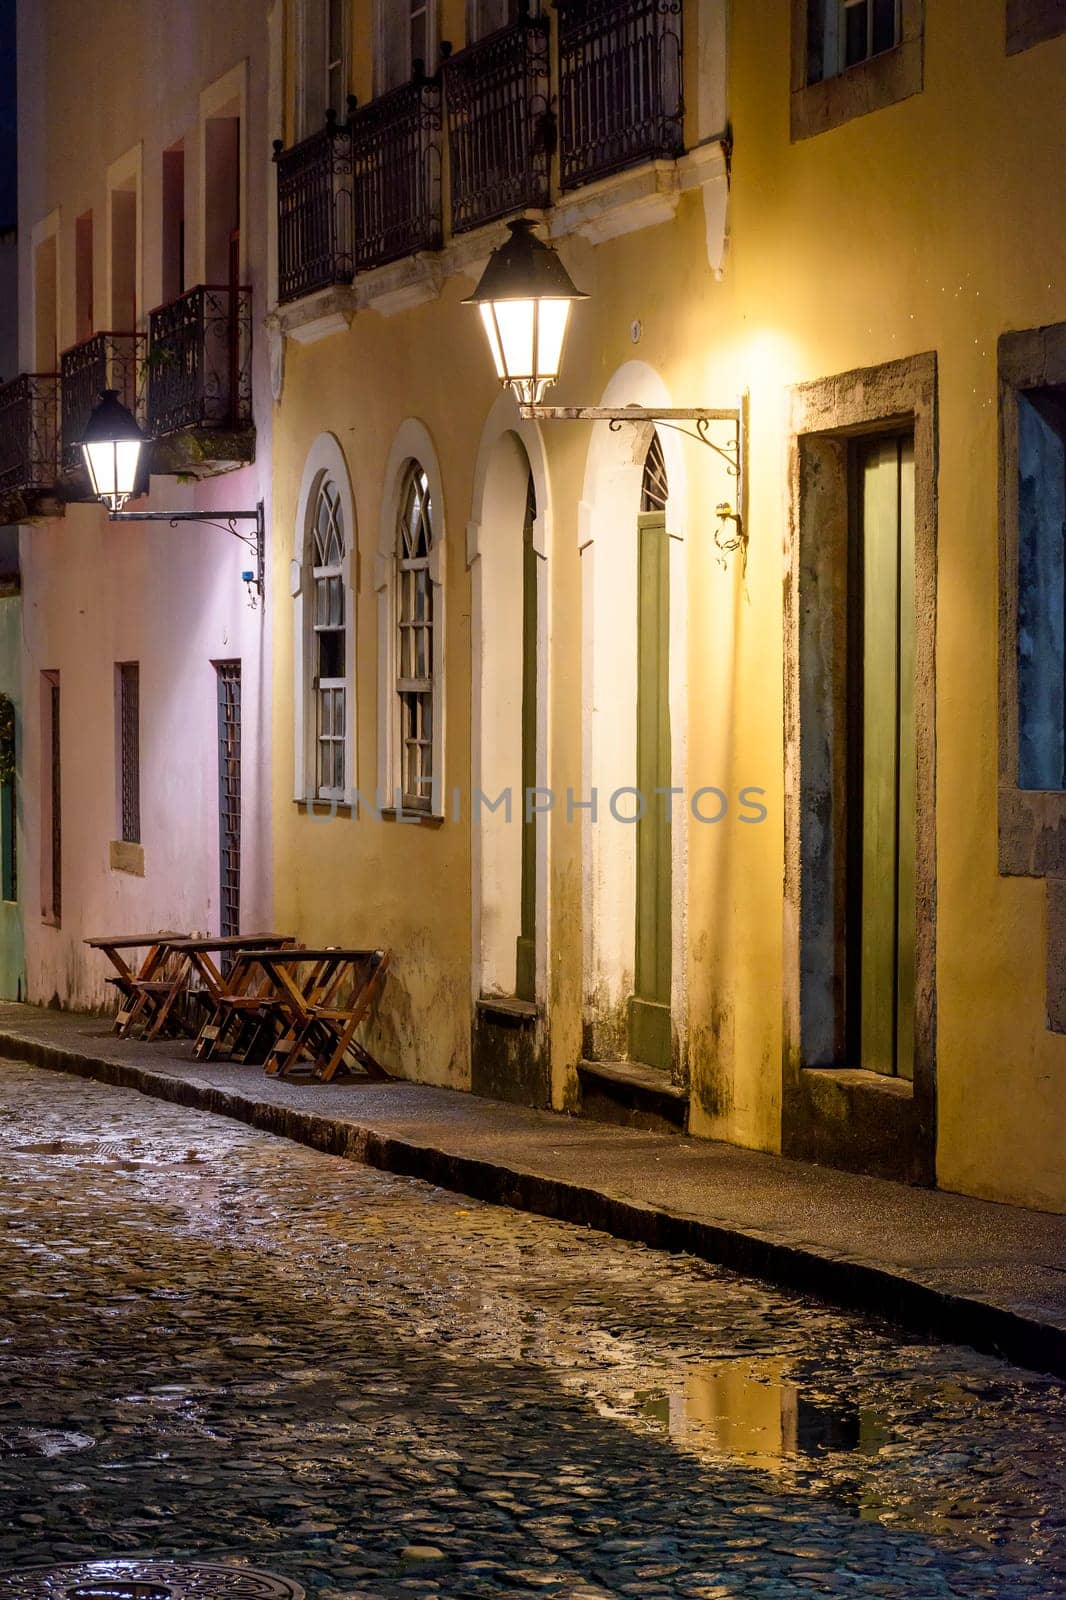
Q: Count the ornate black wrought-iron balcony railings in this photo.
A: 7